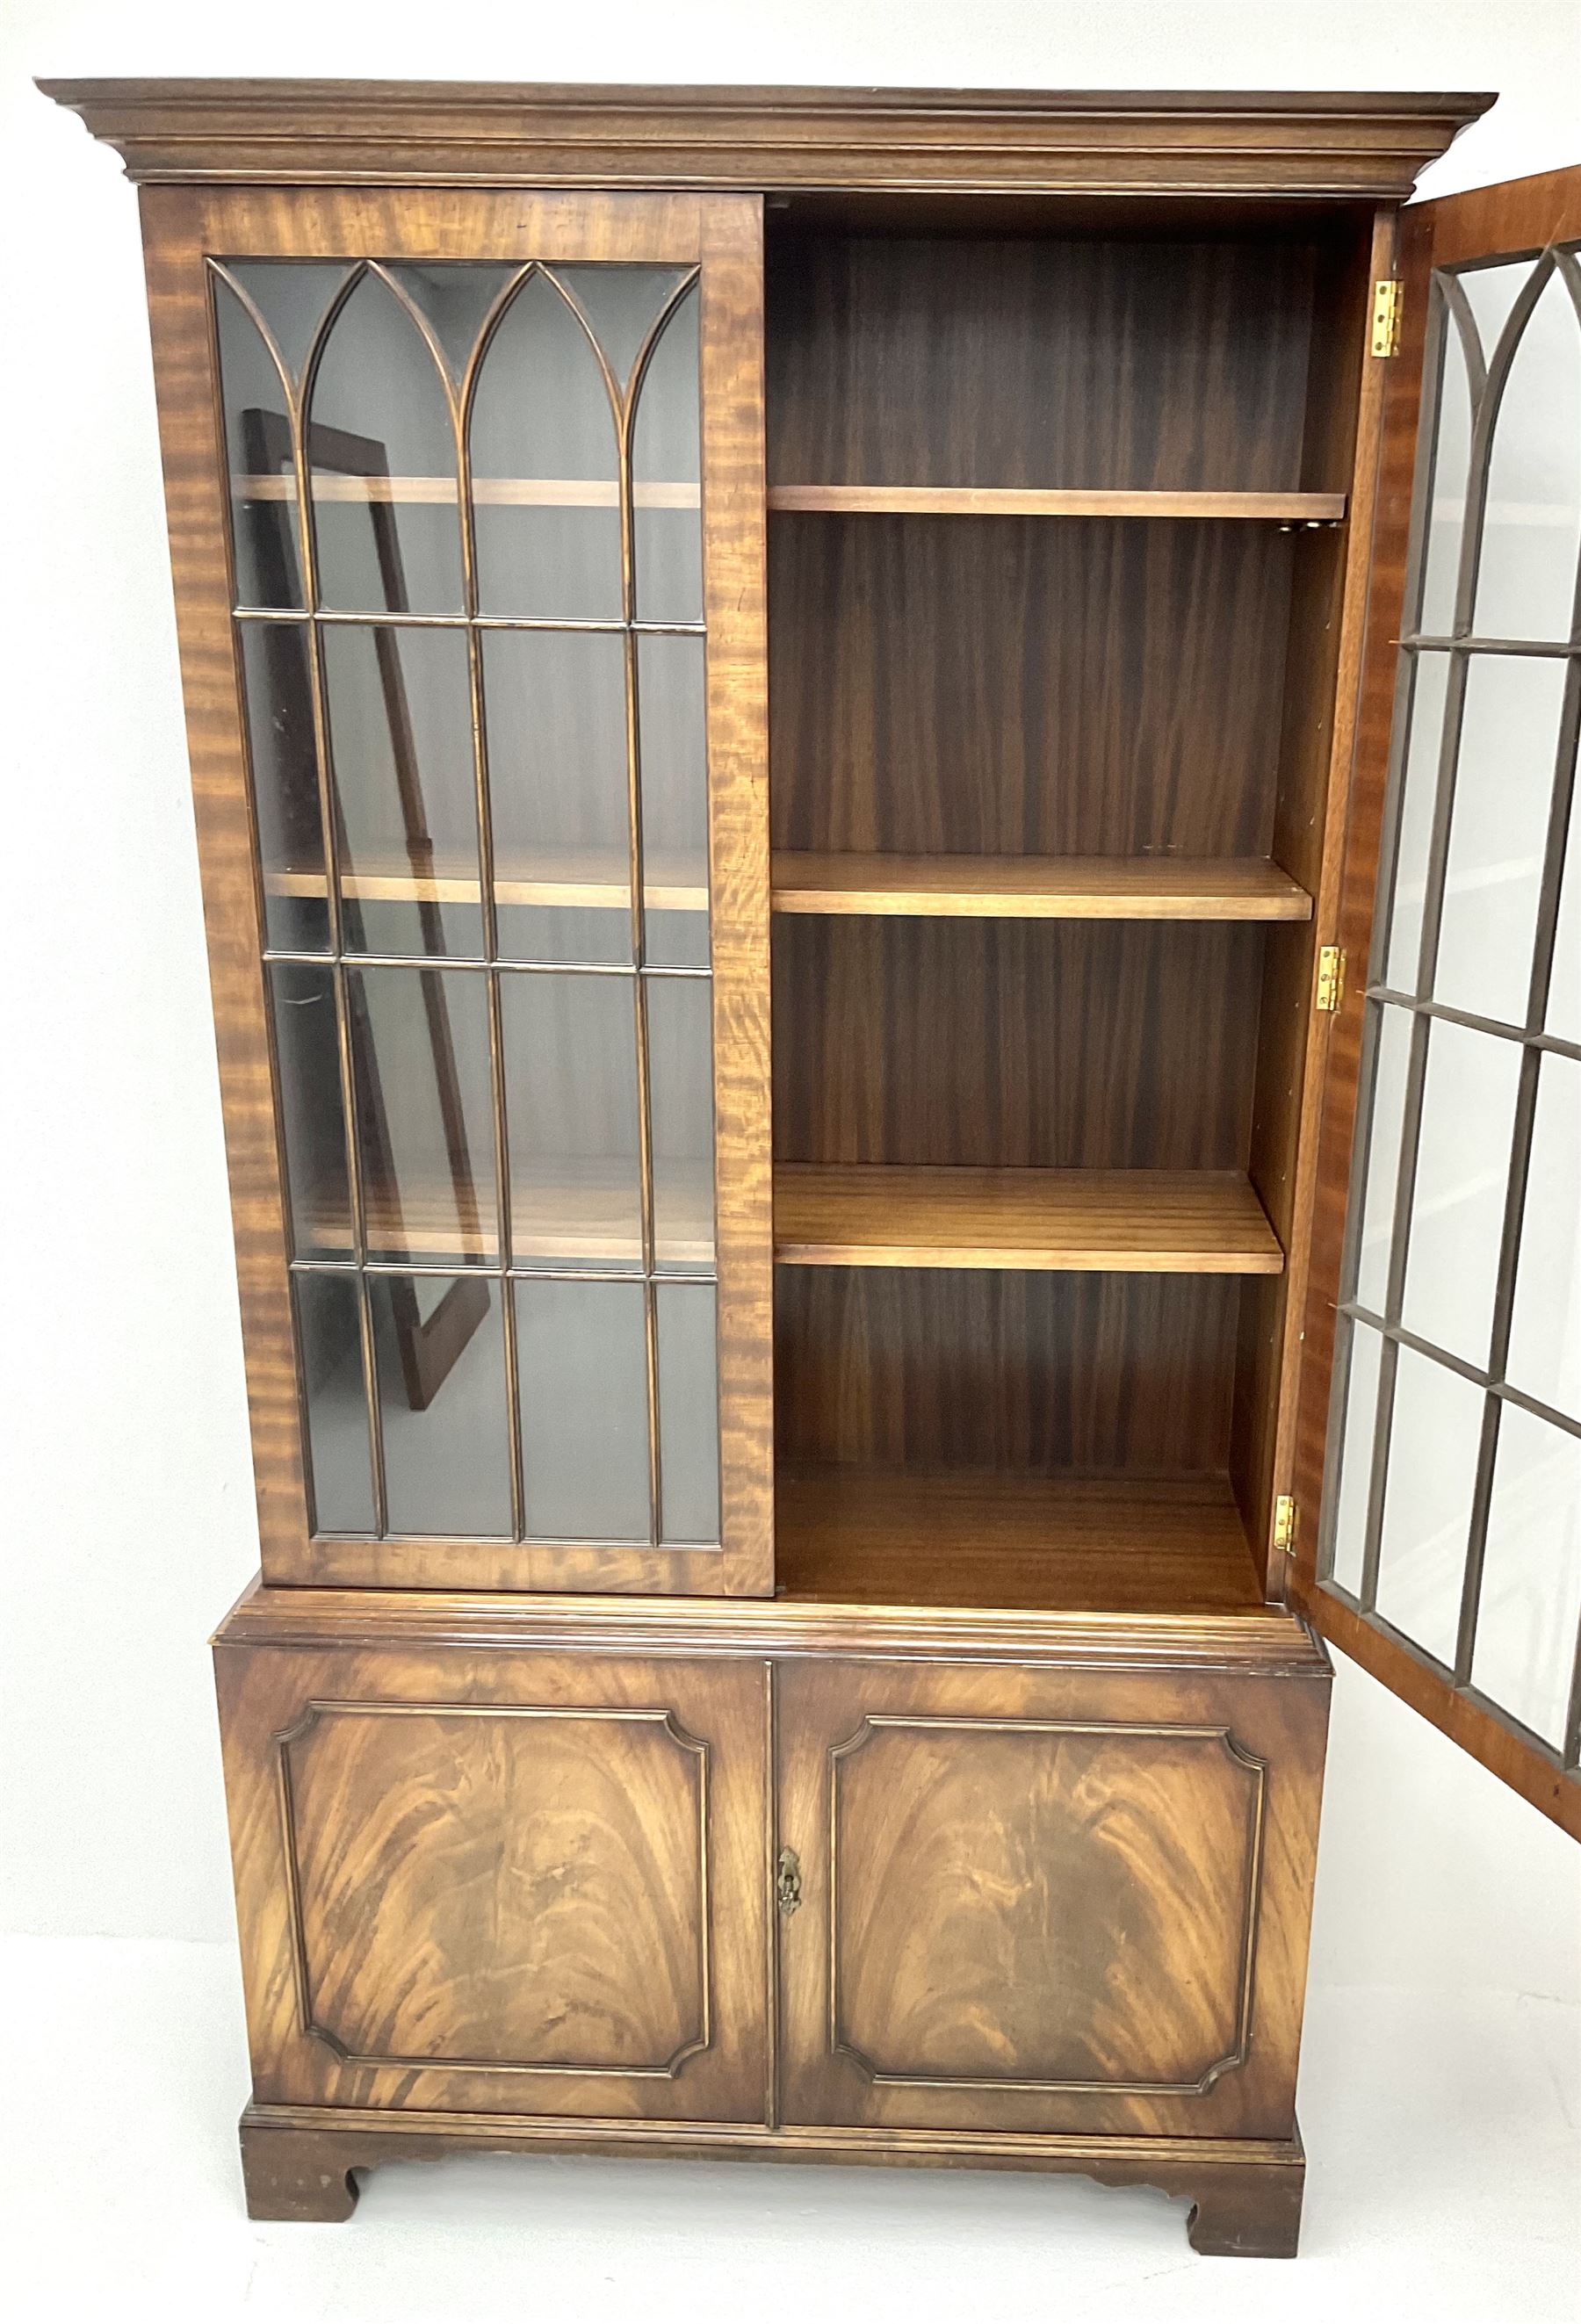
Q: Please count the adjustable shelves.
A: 3